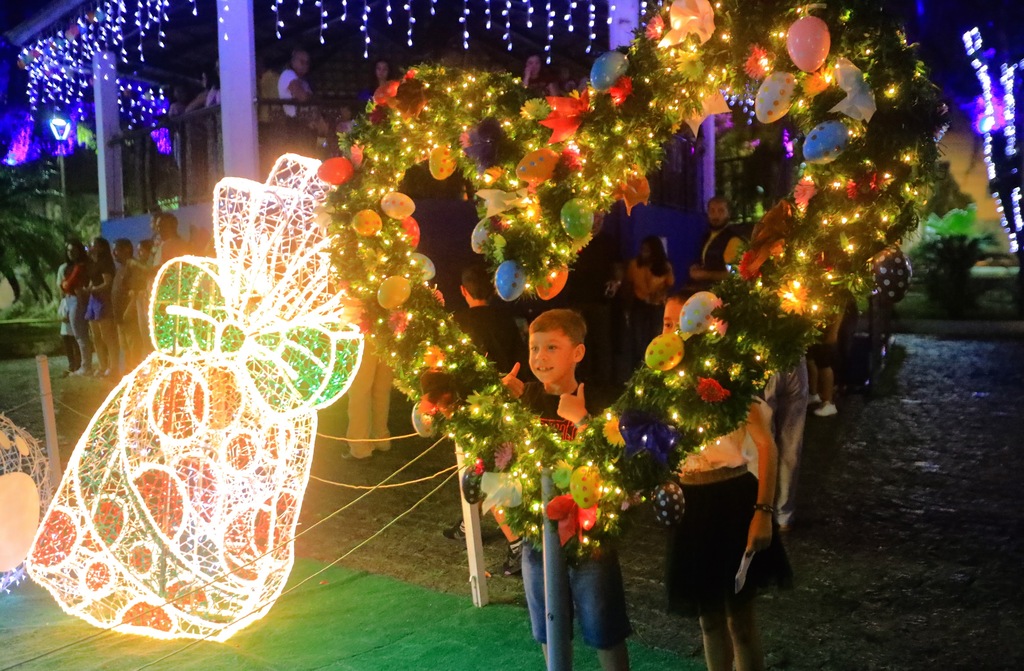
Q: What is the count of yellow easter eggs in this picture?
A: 5